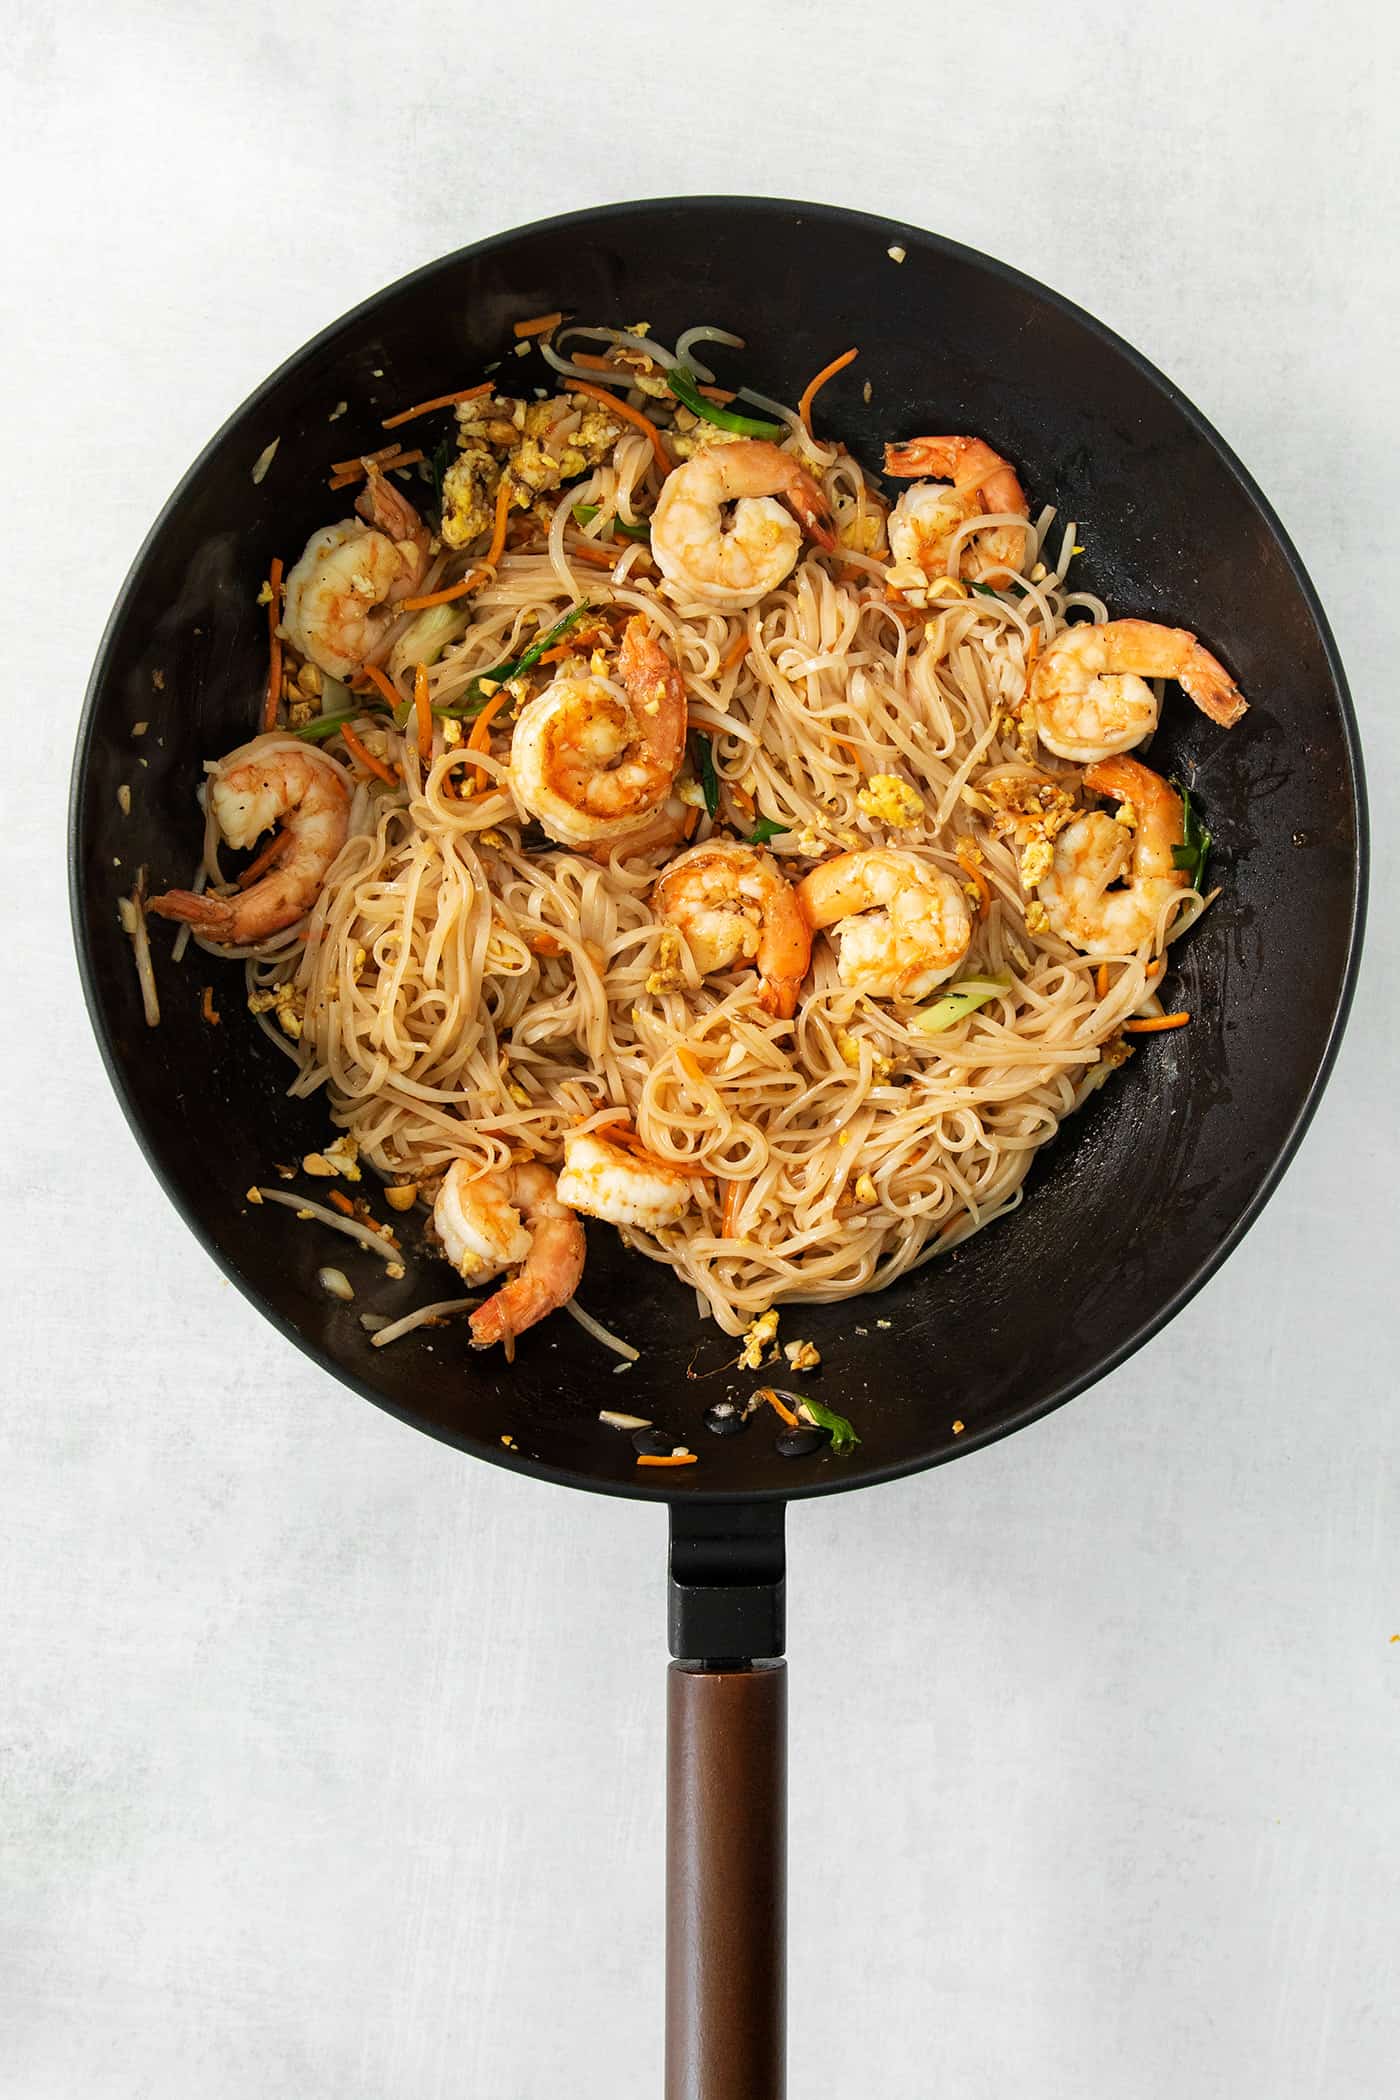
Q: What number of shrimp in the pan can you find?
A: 11